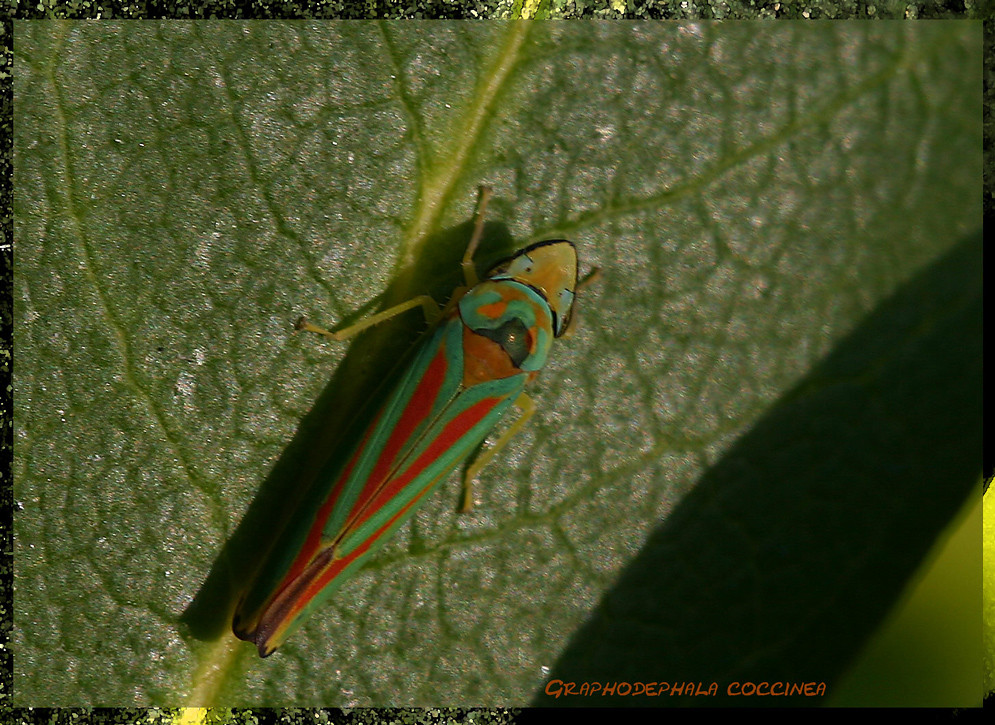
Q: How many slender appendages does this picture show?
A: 4